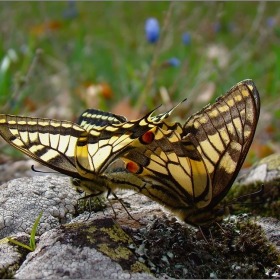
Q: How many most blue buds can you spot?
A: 3